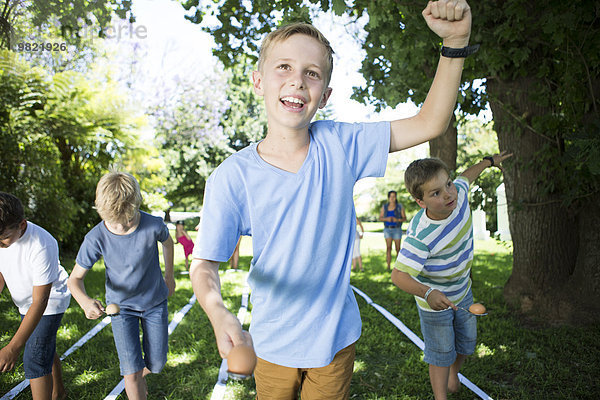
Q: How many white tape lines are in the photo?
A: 4